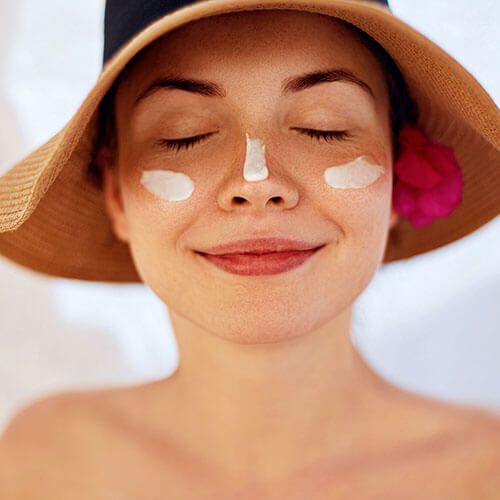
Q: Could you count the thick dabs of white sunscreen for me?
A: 3